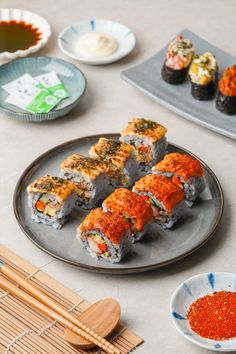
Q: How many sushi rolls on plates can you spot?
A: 11